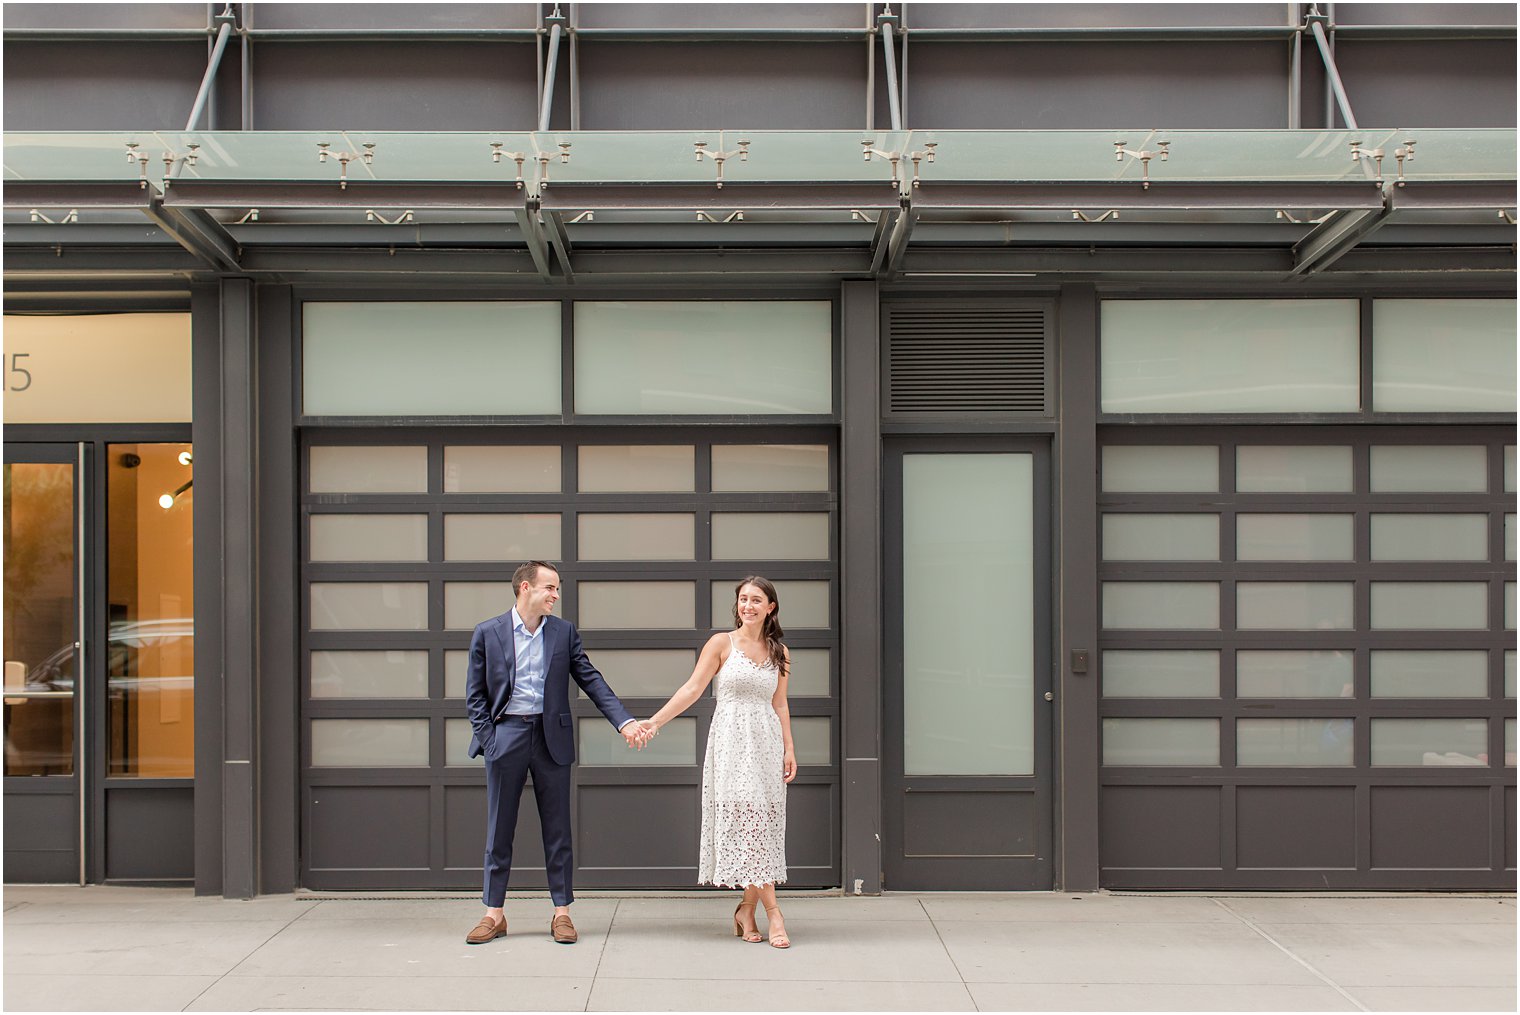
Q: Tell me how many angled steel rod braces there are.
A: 4